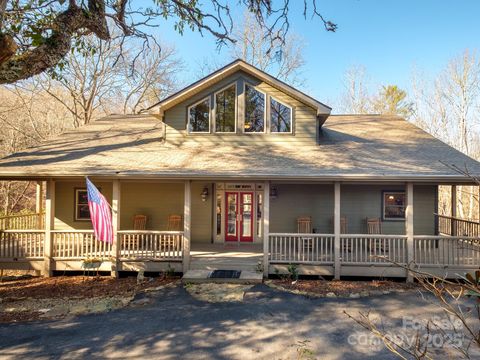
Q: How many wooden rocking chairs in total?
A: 5